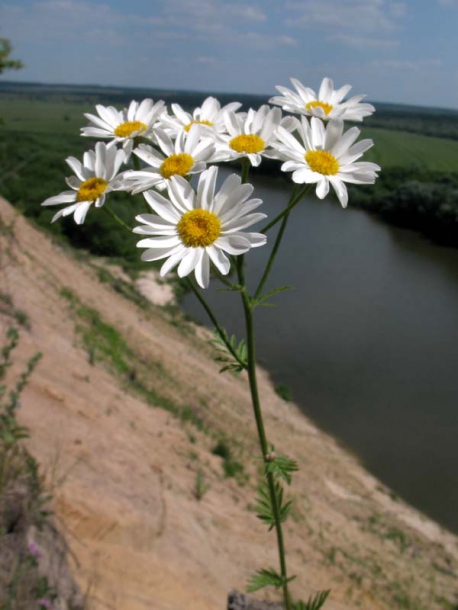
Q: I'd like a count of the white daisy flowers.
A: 8